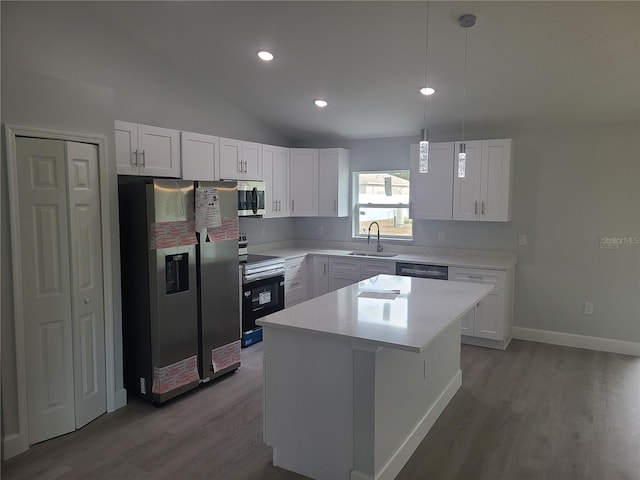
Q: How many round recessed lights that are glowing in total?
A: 3